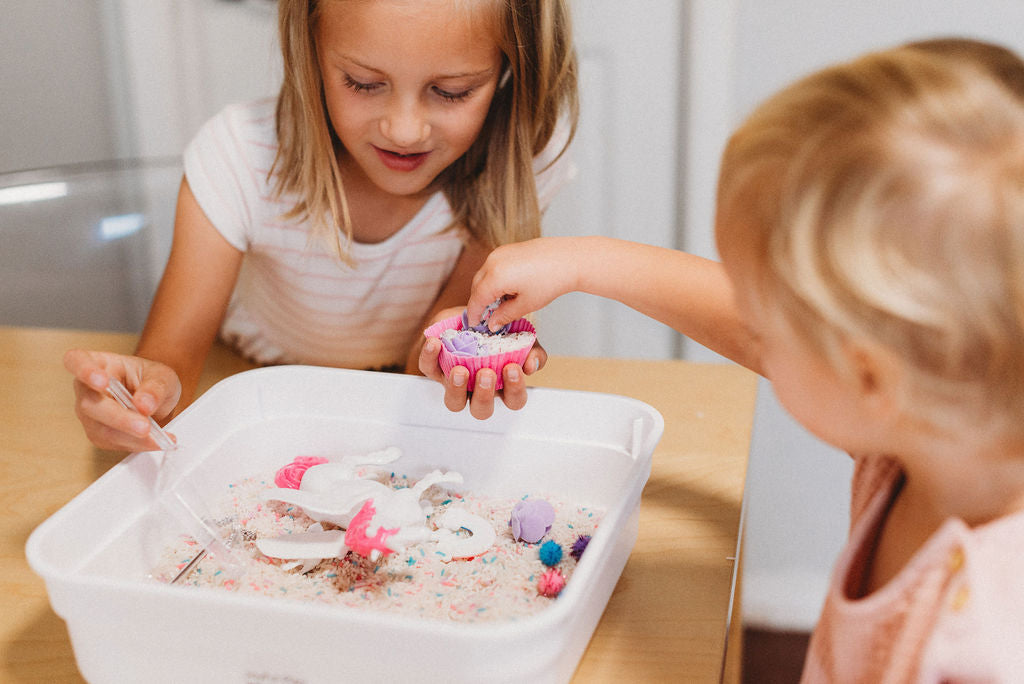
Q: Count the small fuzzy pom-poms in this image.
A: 3